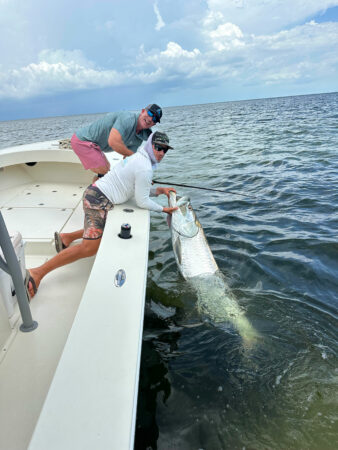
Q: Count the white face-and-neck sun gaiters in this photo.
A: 1